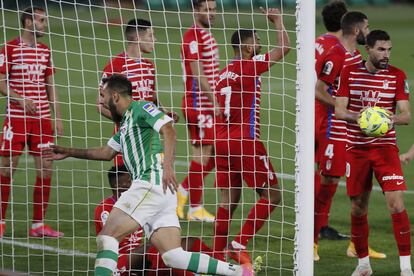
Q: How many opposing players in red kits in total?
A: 8